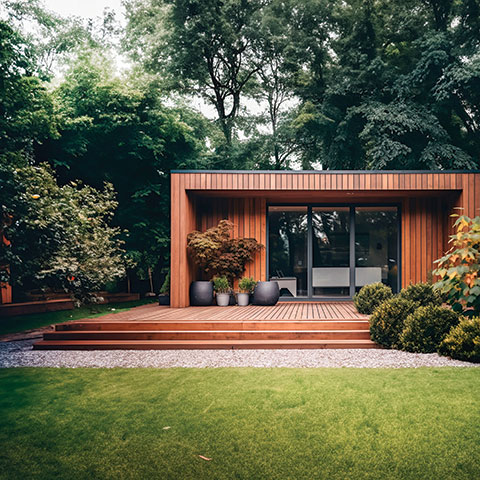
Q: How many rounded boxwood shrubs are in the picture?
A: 5